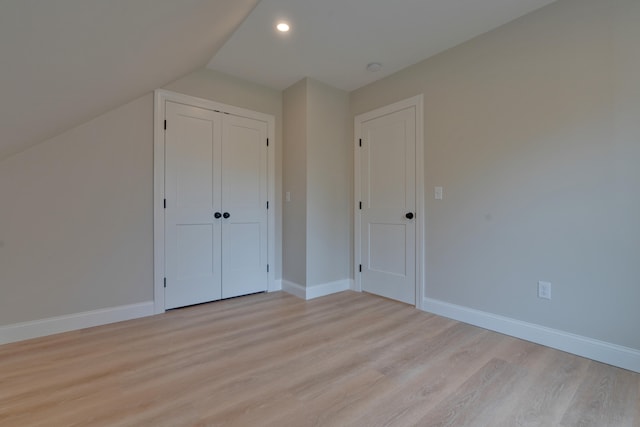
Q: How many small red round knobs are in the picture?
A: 0